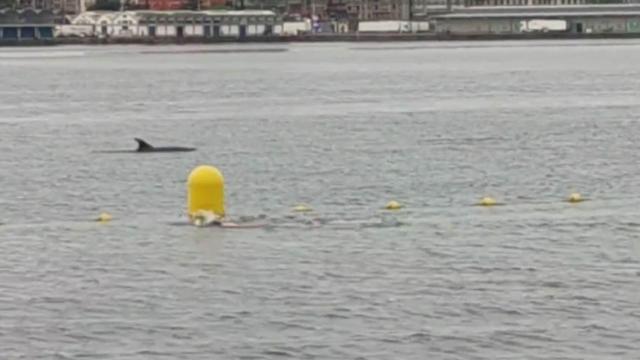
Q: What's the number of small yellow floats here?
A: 5